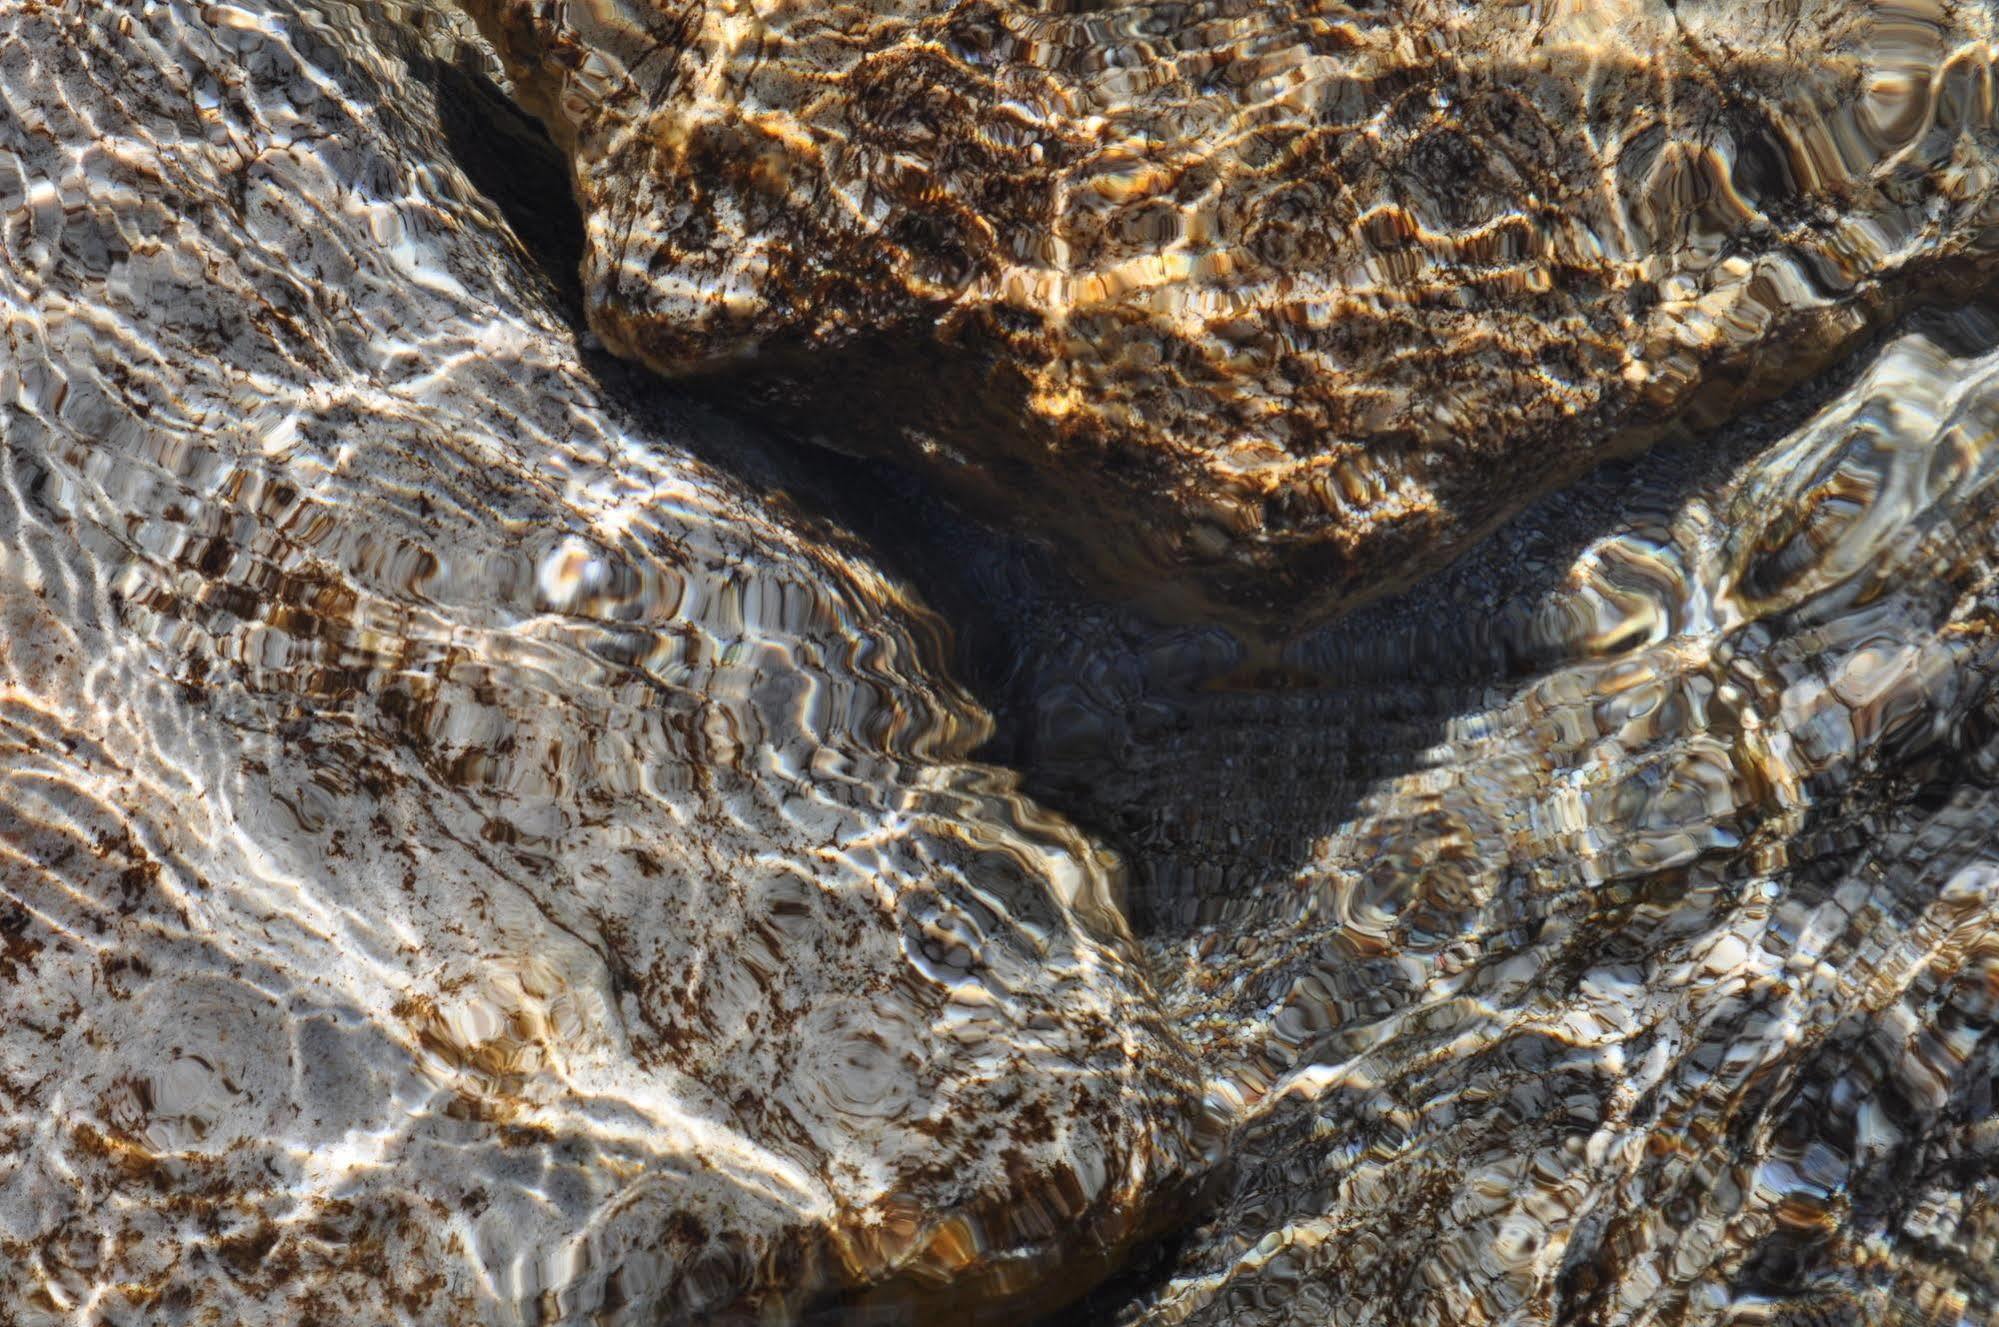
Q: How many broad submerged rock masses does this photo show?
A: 3